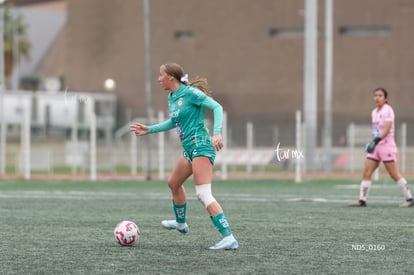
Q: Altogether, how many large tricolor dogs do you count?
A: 0